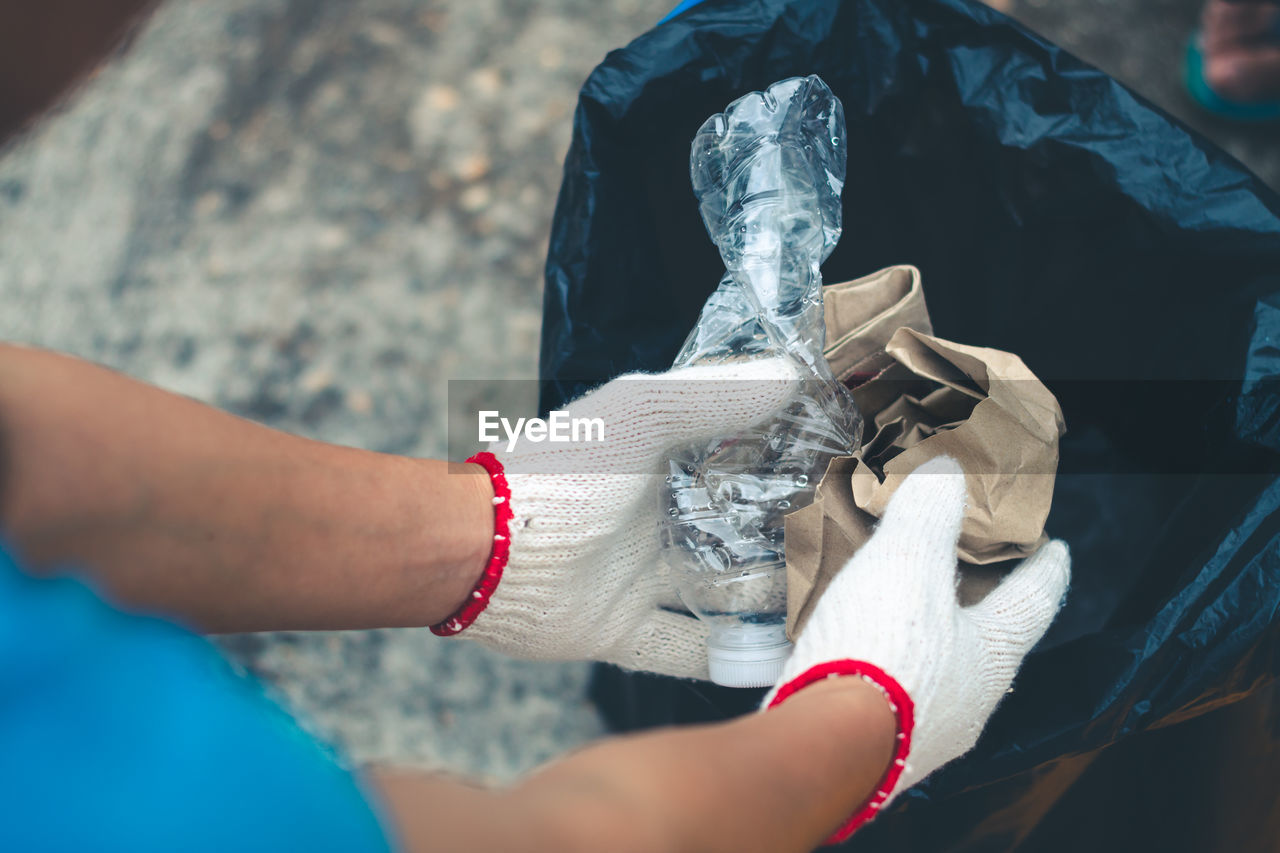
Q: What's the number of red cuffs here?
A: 2